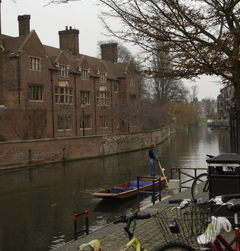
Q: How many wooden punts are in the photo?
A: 1